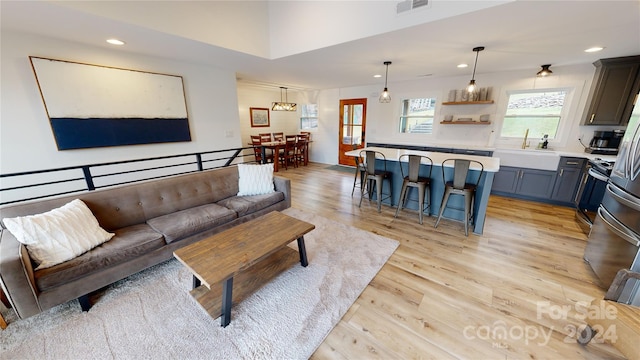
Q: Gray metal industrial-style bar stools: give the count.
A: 4